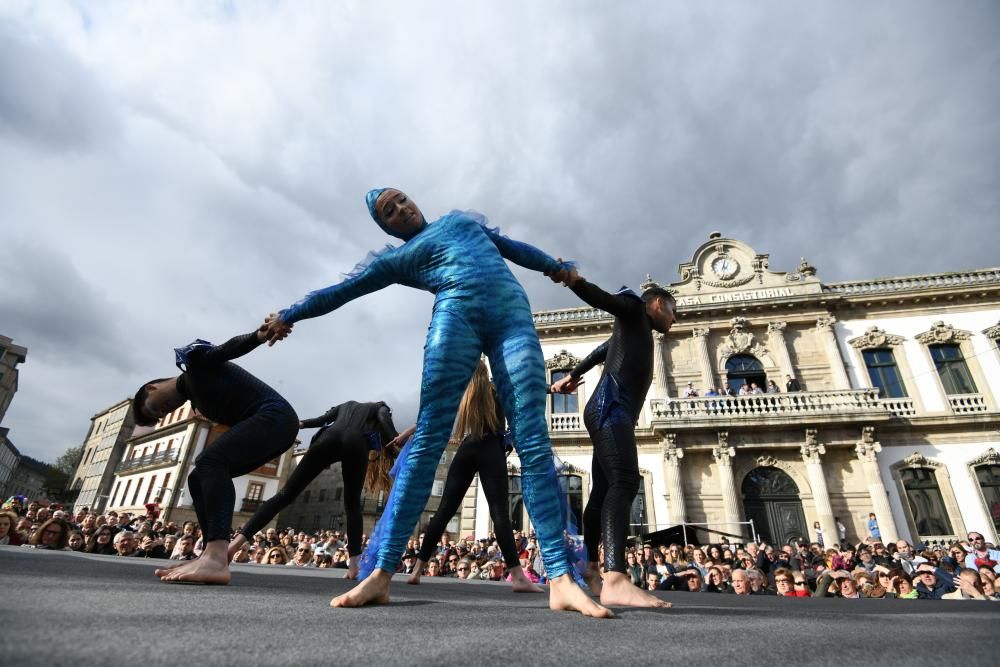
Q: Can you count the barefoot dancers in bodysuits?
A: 5